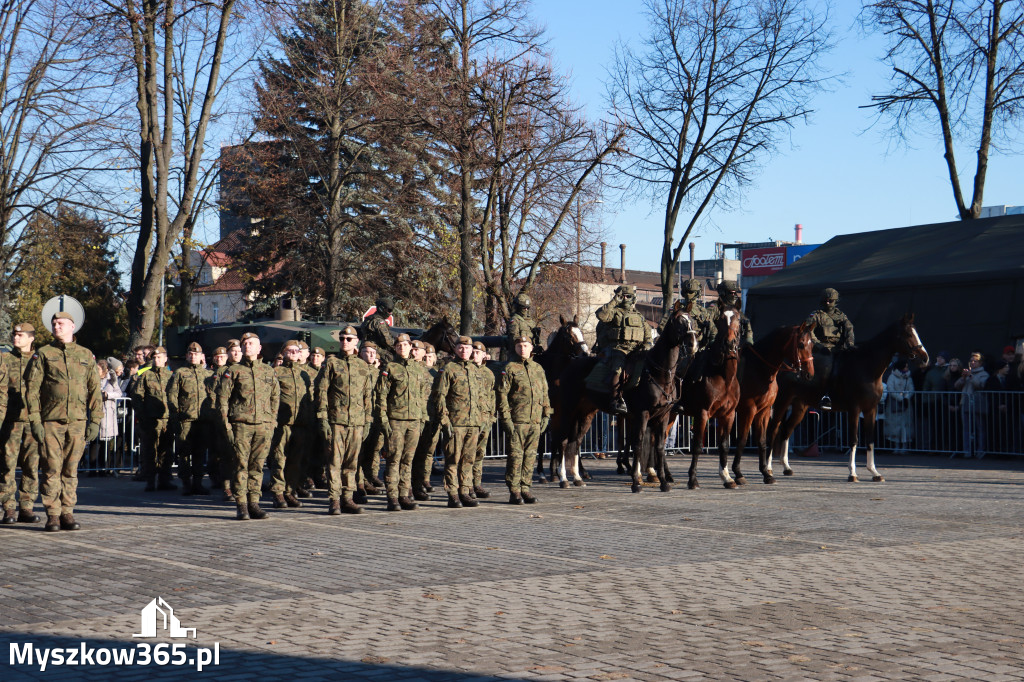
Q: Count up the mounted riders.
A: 6